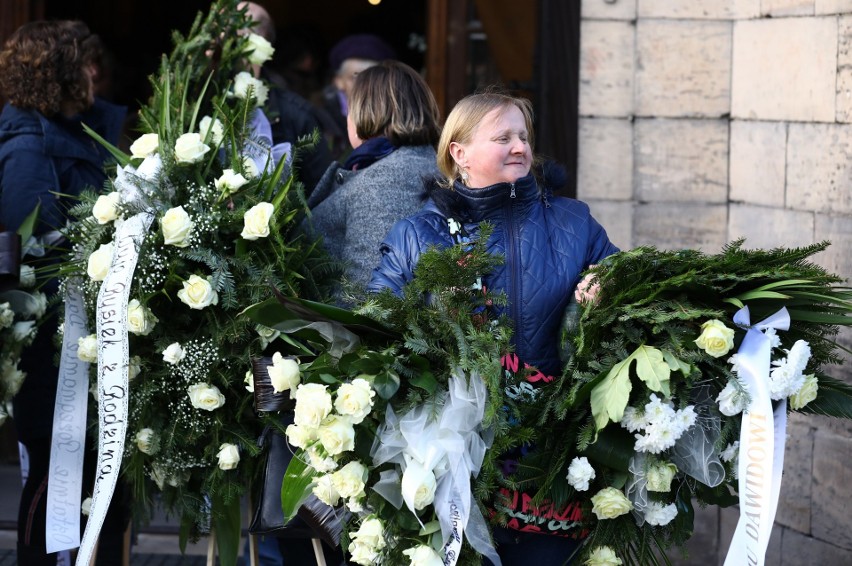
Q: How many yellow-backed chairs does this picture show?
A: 0